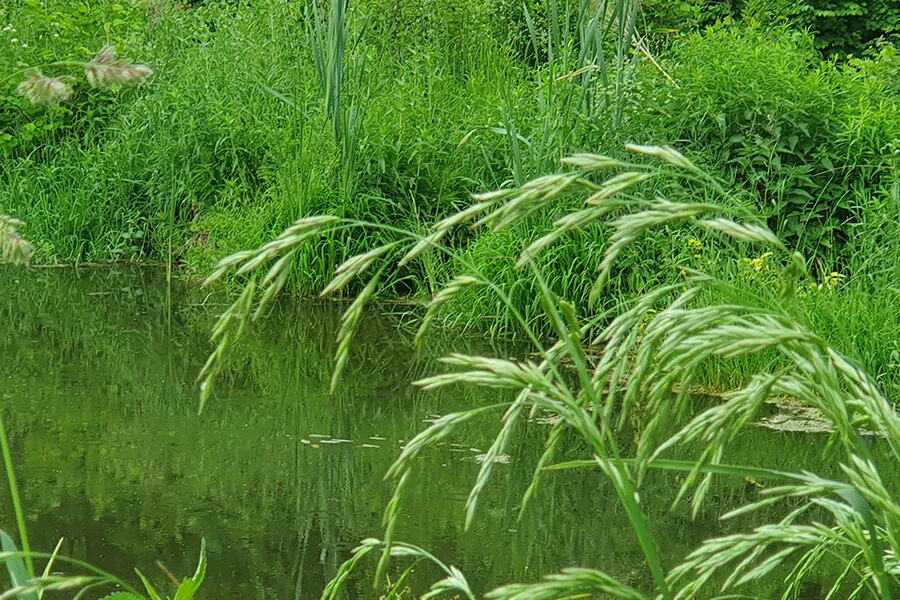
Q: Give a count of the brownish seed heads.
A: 3